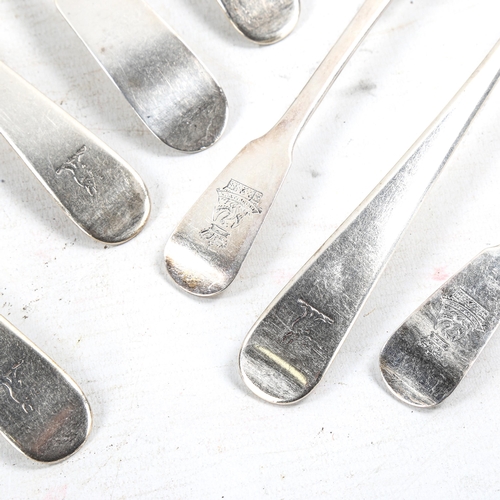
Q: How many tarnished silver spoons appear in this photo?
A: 7